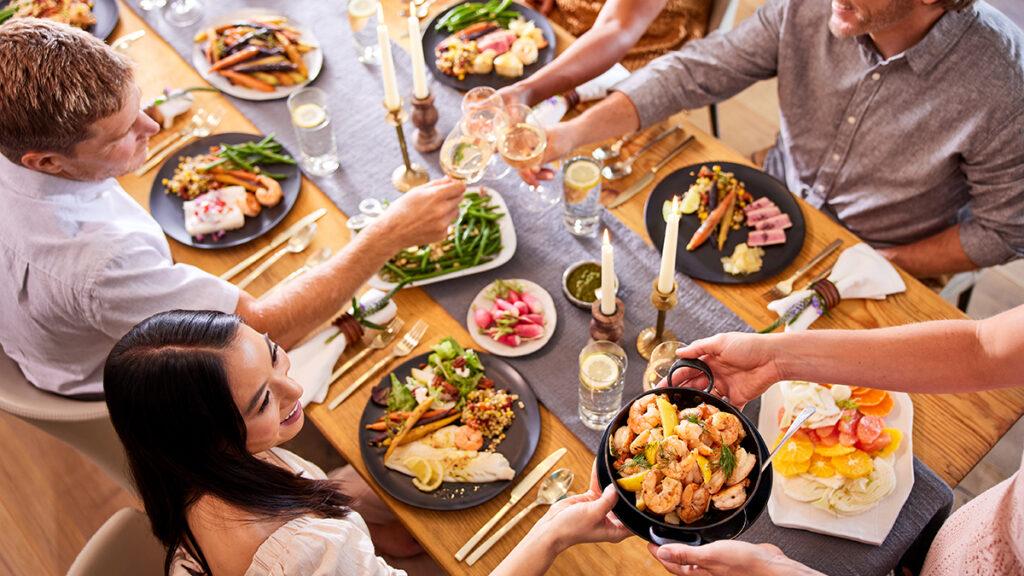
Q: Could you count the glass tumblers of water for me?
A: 4